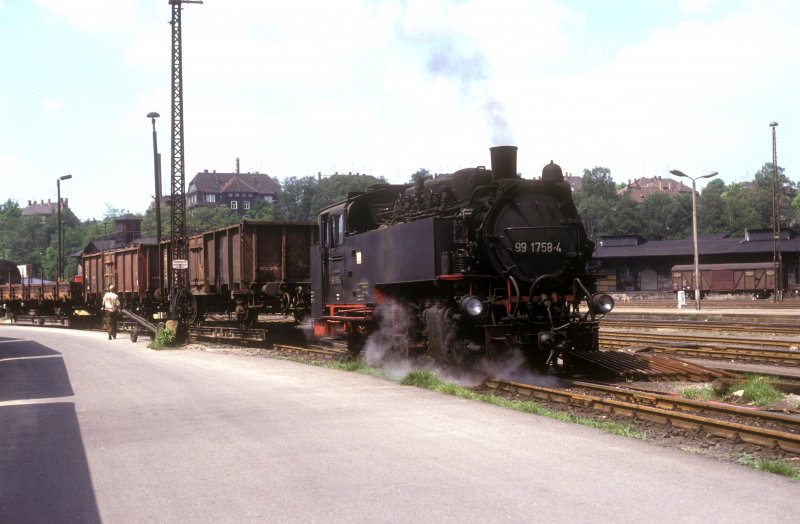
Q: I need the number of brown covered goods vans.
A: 1